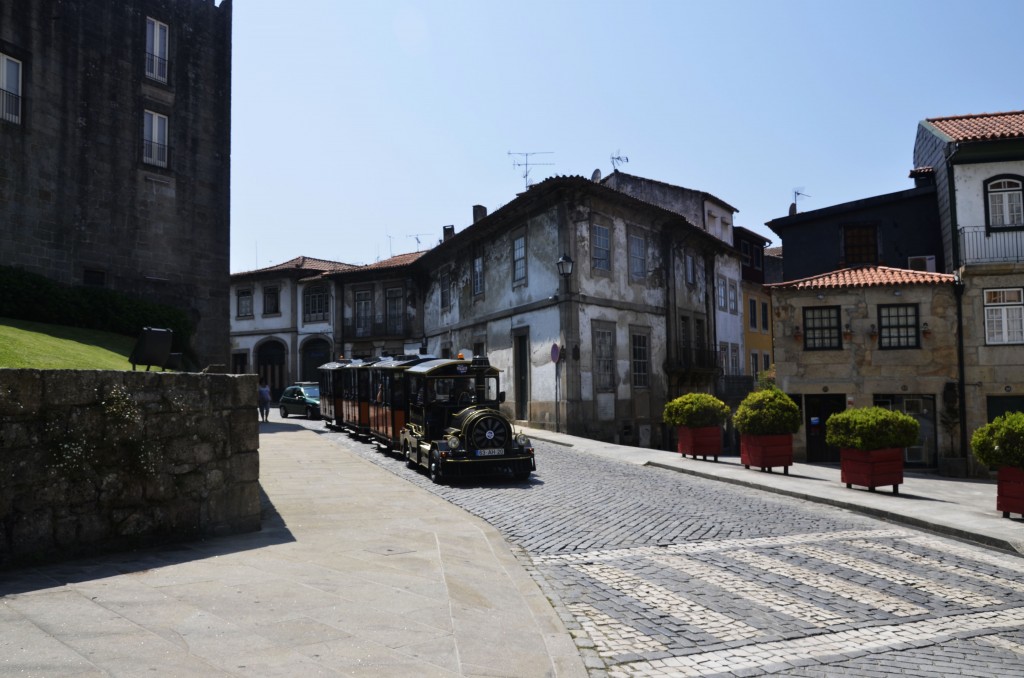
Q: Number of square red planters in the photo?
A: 4